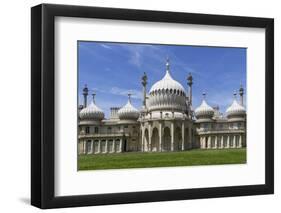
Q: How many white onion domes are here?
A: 5